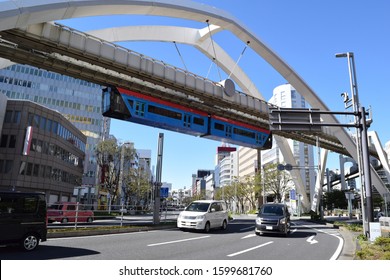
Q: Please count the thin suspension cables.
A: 4